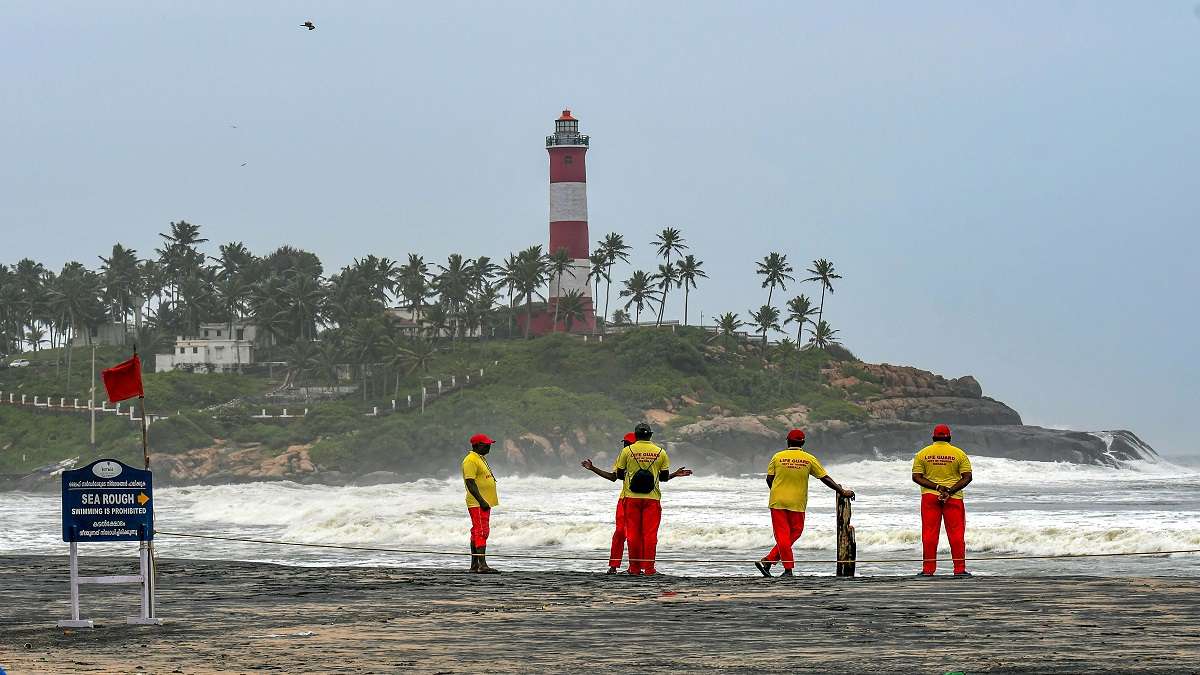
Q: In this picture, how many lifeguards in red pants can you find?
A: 5